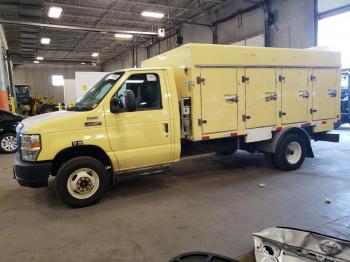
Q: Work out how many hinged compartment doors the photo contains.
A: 4